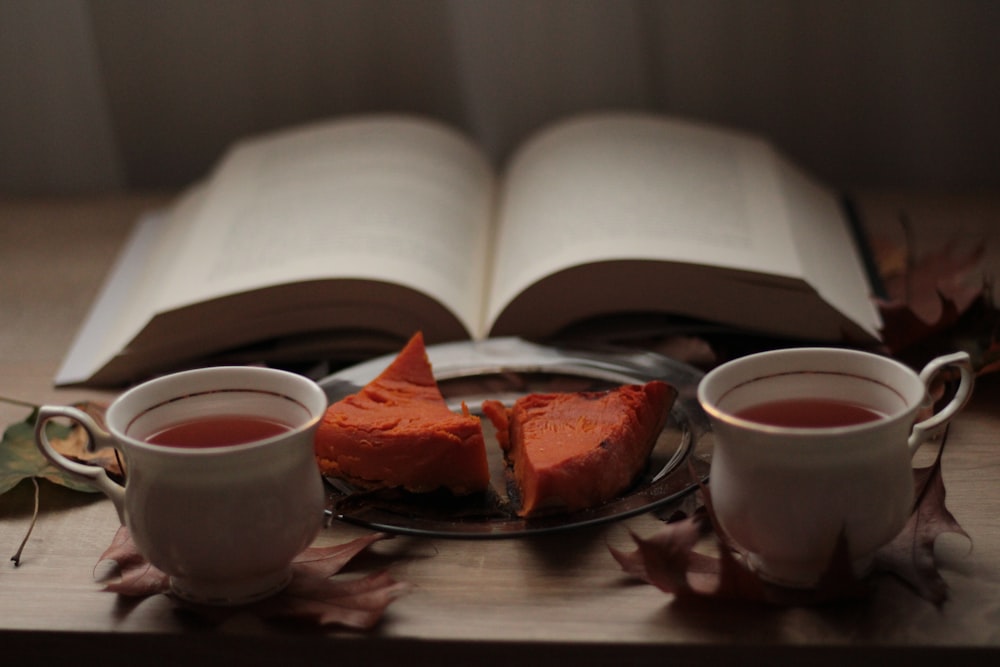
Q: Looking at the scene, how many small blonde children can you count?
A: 0